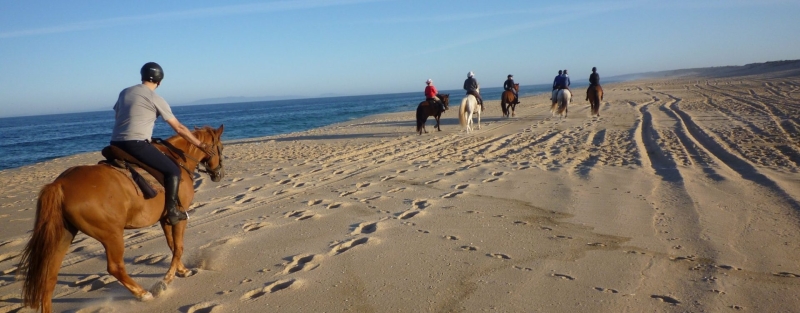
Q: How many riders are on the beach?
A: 7